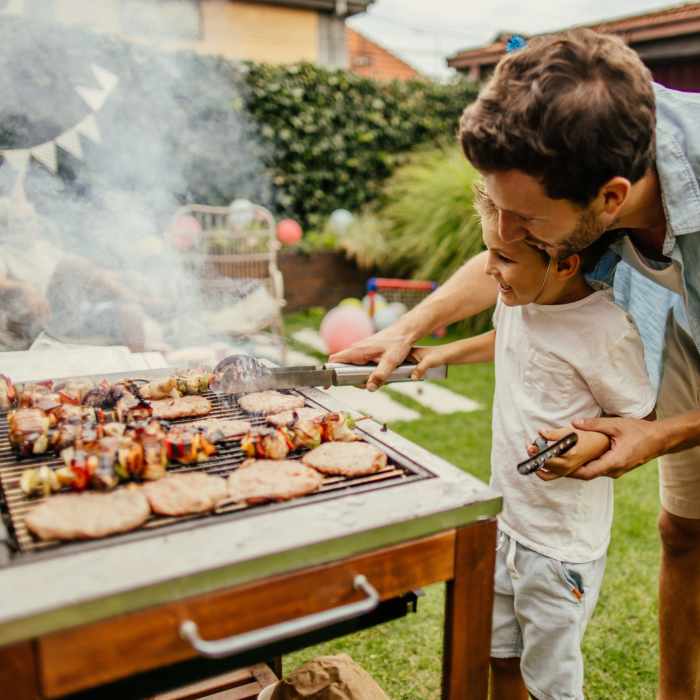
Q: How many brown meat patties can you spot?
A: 8